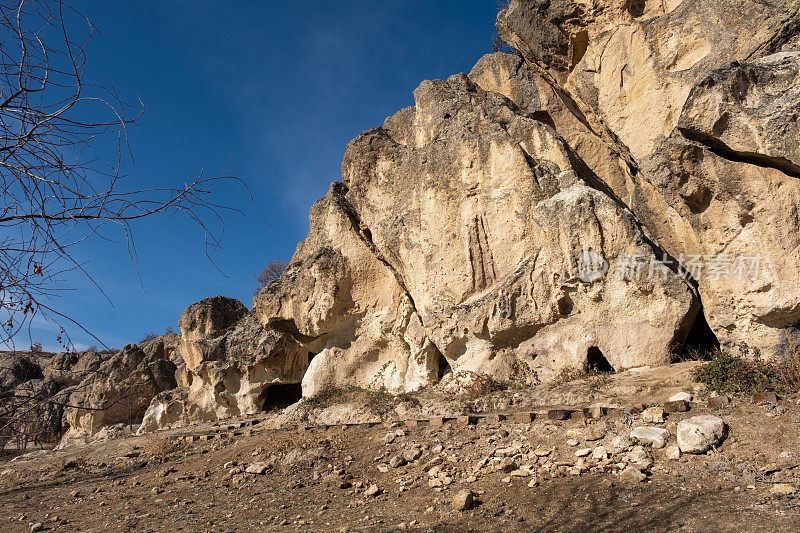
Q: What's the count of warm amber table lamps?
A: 0